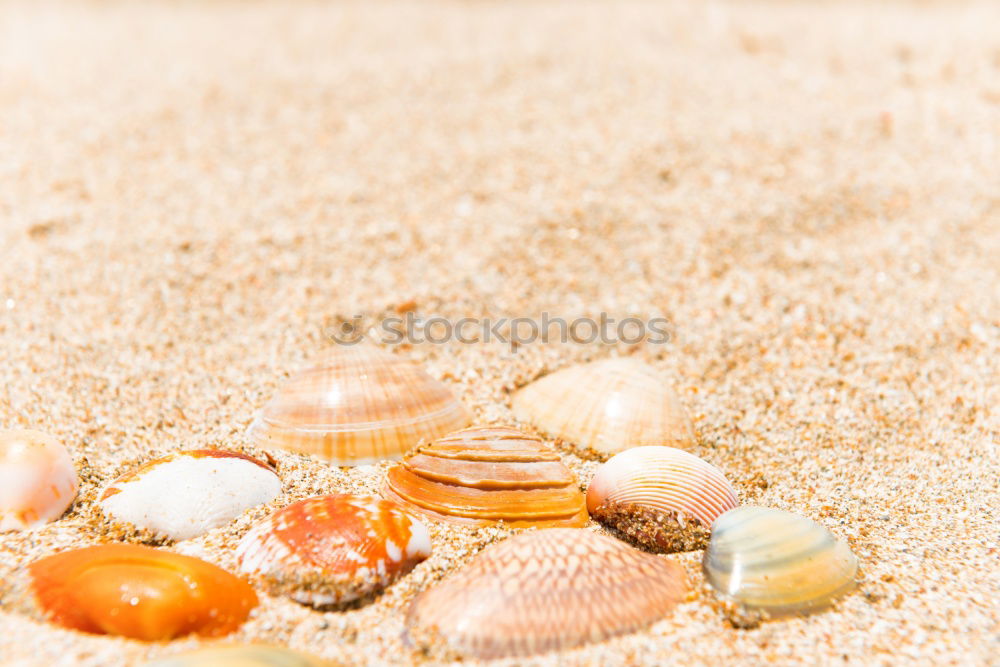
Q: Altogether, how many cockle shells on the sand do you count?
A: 11